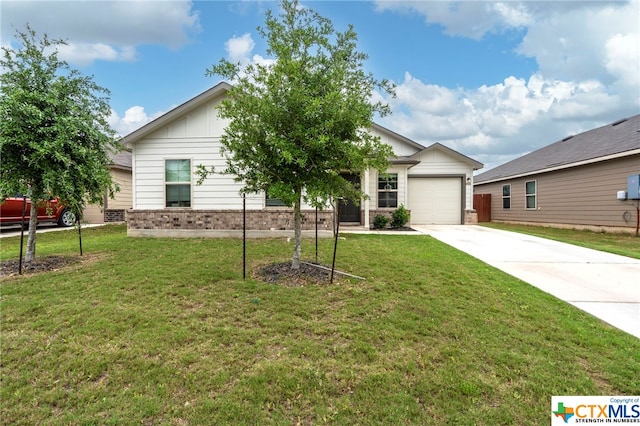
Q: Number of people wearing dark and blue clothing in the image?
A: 0